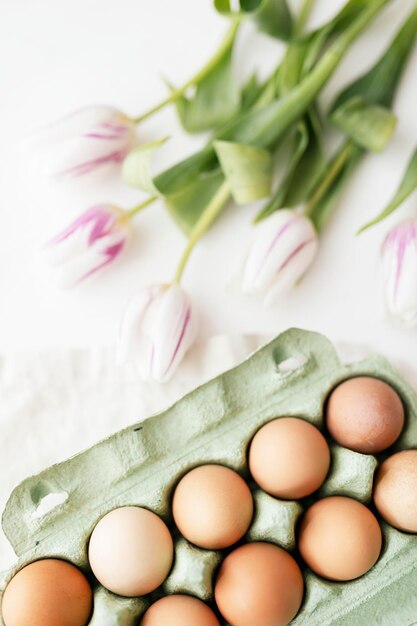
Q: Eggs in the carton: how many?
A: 9